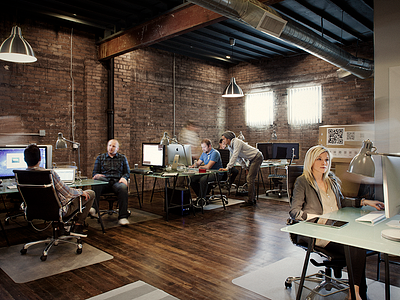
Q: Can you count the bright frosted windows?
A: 2